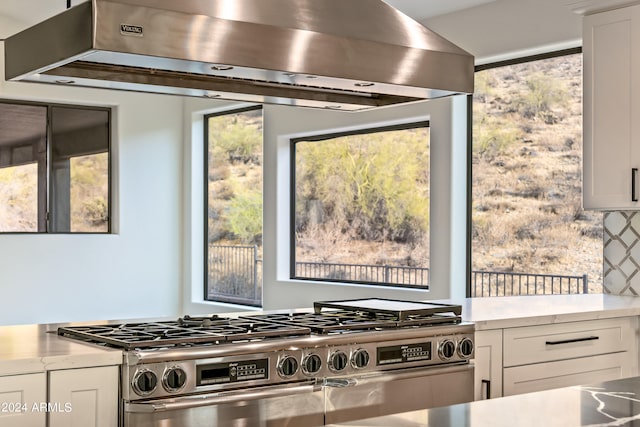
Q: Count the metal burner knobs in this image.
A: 8